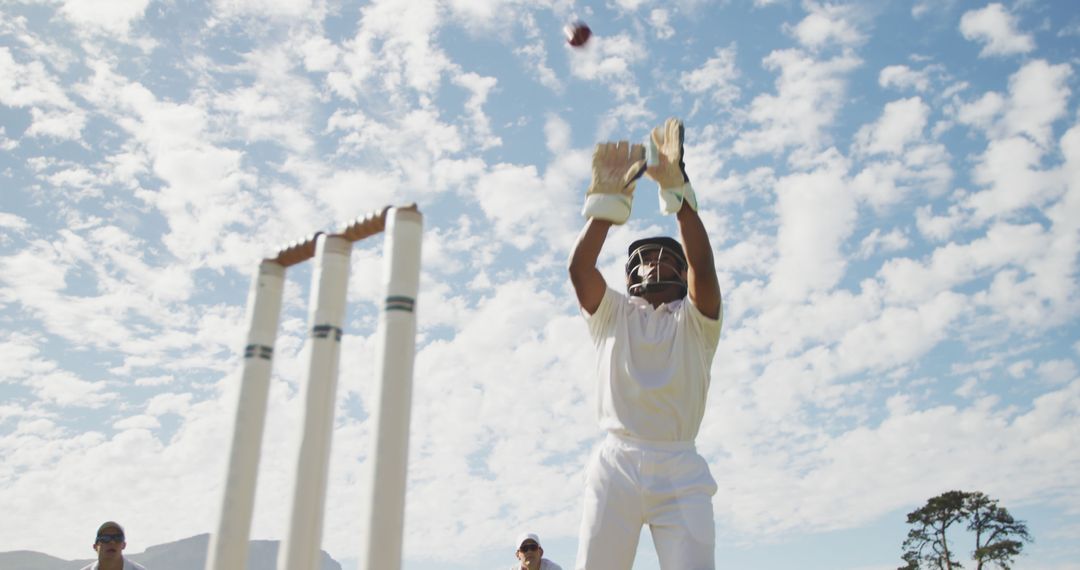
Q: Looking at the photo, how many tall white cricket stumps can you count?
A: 3